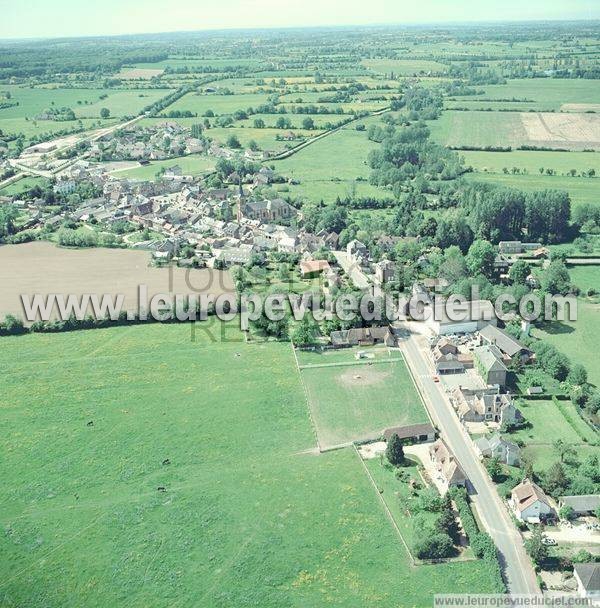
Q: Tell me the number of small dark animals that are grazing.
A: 3